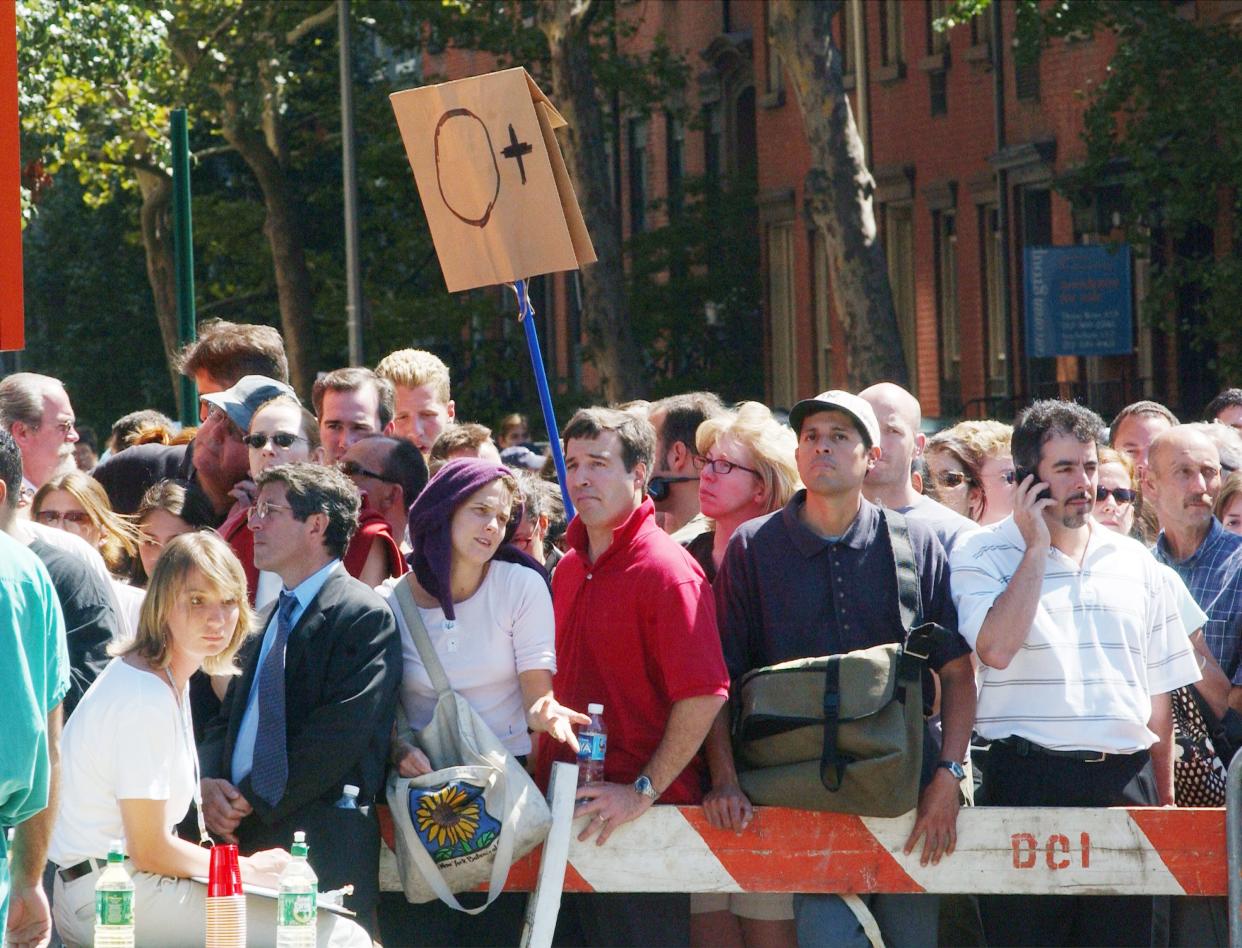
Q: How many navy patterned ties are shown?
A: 1